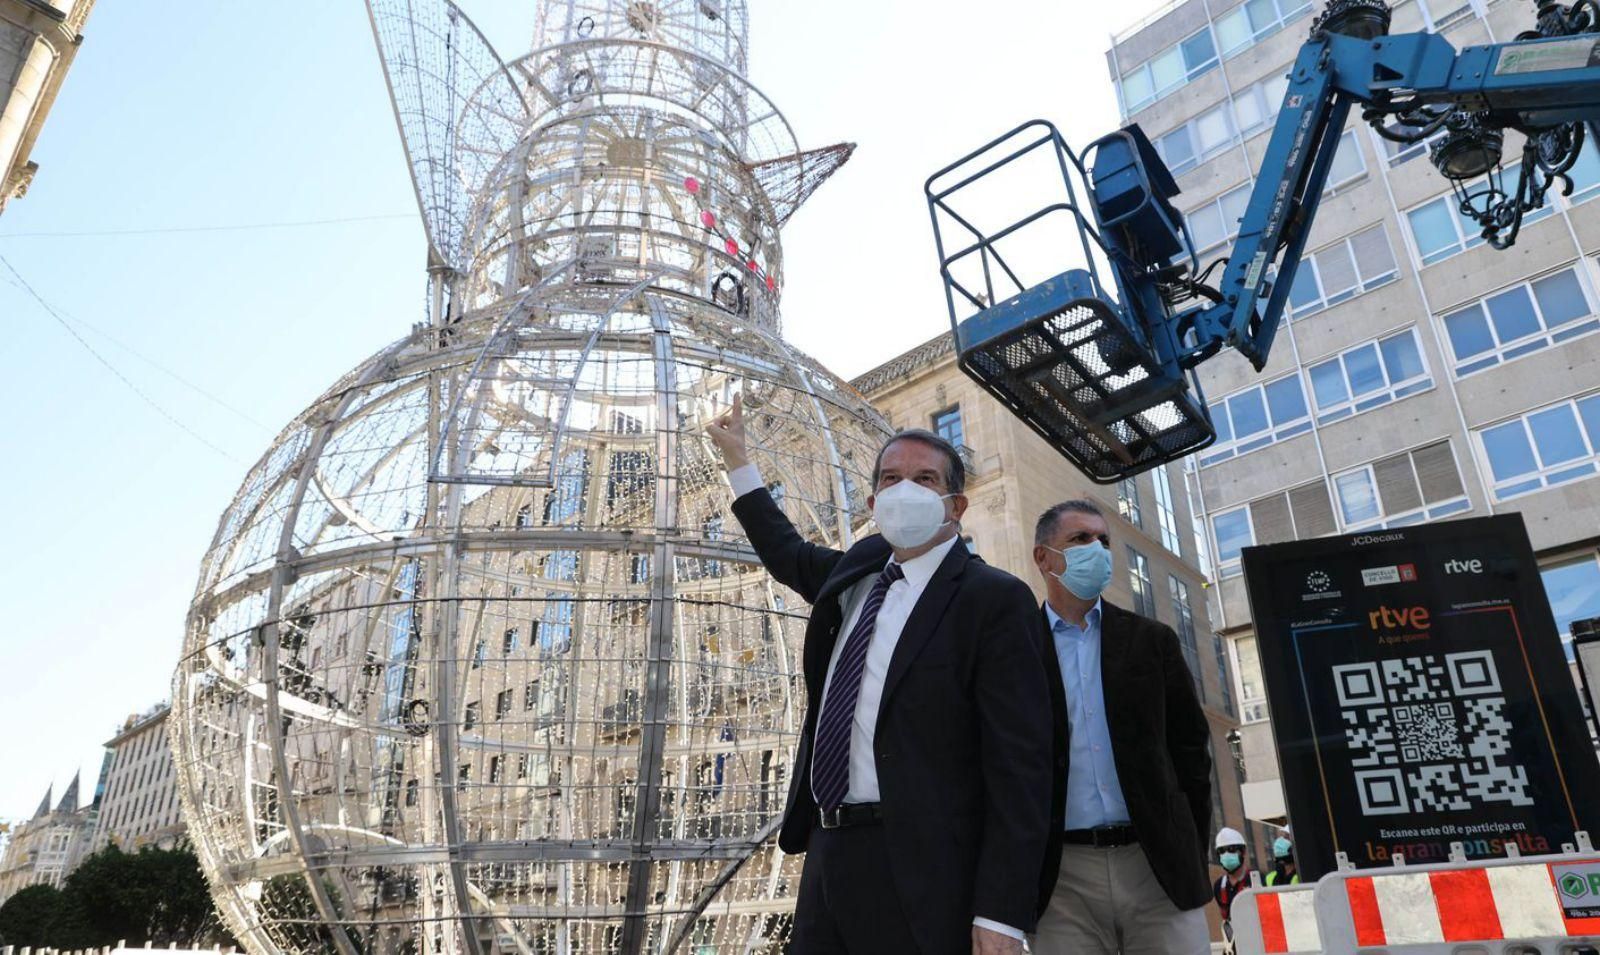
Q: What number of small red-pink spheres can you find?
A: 5